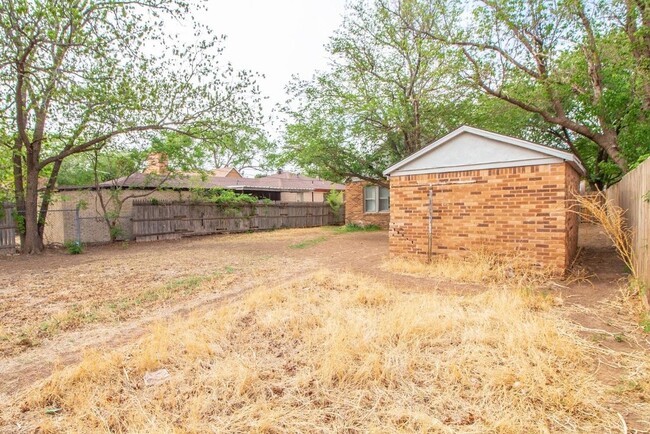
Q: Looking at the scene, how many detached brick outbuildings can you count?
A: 1